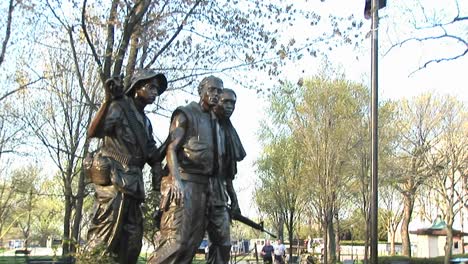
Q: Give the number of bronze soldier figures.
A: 3